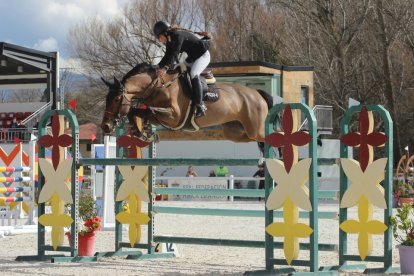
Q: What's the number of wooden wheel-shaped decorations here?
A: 2